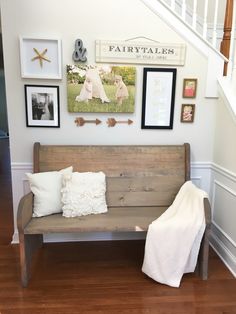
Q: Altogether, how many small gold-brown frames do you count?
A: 2